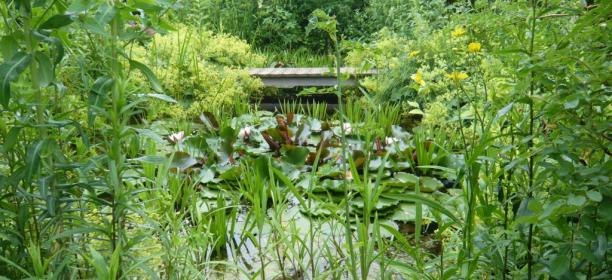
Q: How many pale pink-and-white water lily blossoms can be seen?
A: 4